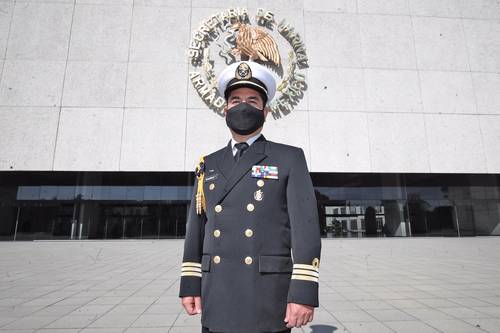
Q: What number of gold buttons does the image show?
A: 8